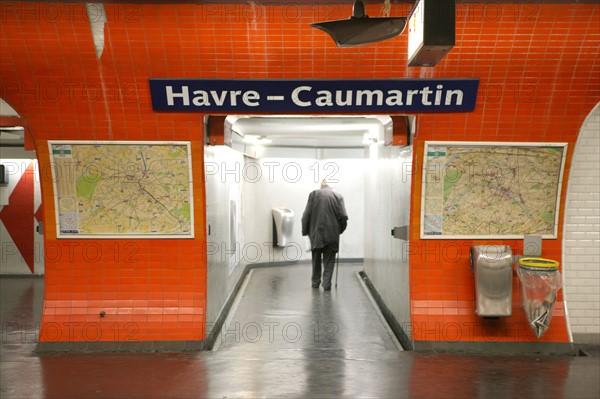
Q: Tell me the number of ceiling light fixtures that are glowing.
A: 2